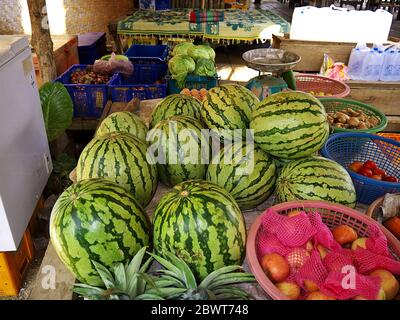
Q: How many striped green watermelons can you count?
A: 10